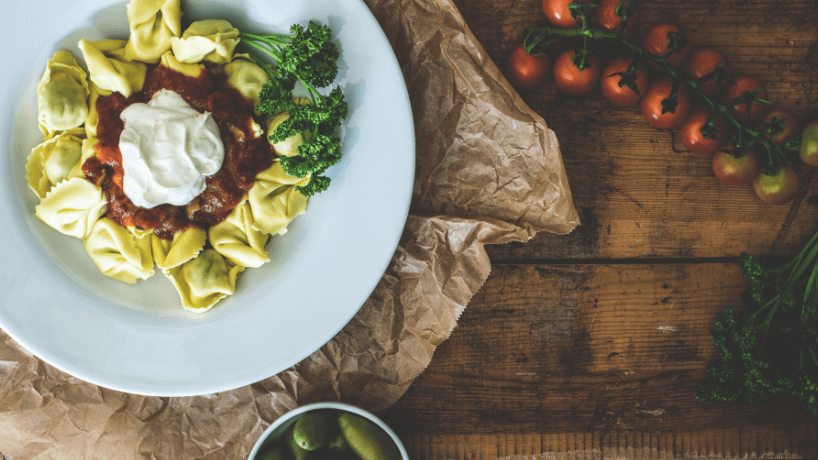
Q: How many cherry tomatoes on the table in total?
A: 14